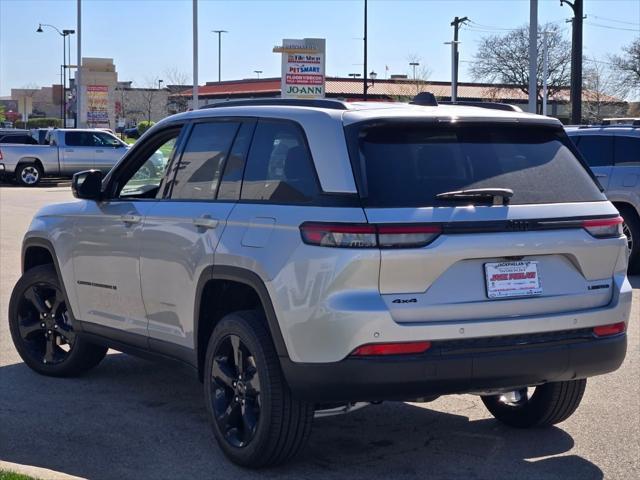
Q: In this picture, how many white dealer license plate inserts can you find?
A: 1